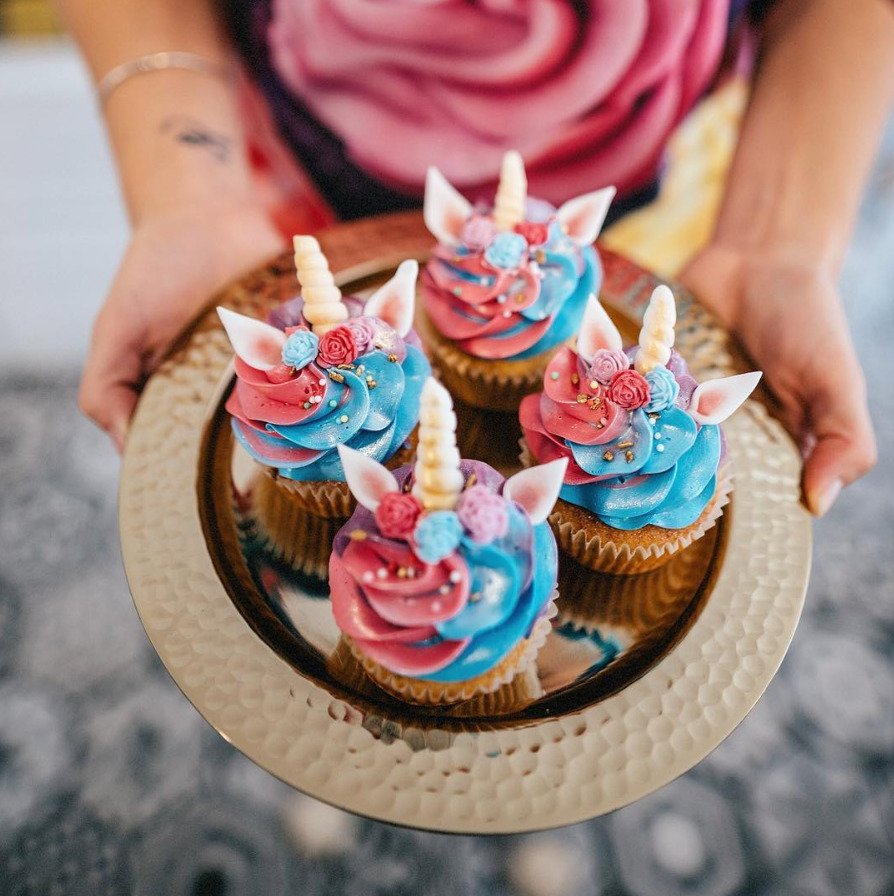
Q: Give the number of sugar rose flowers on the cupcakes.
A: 12